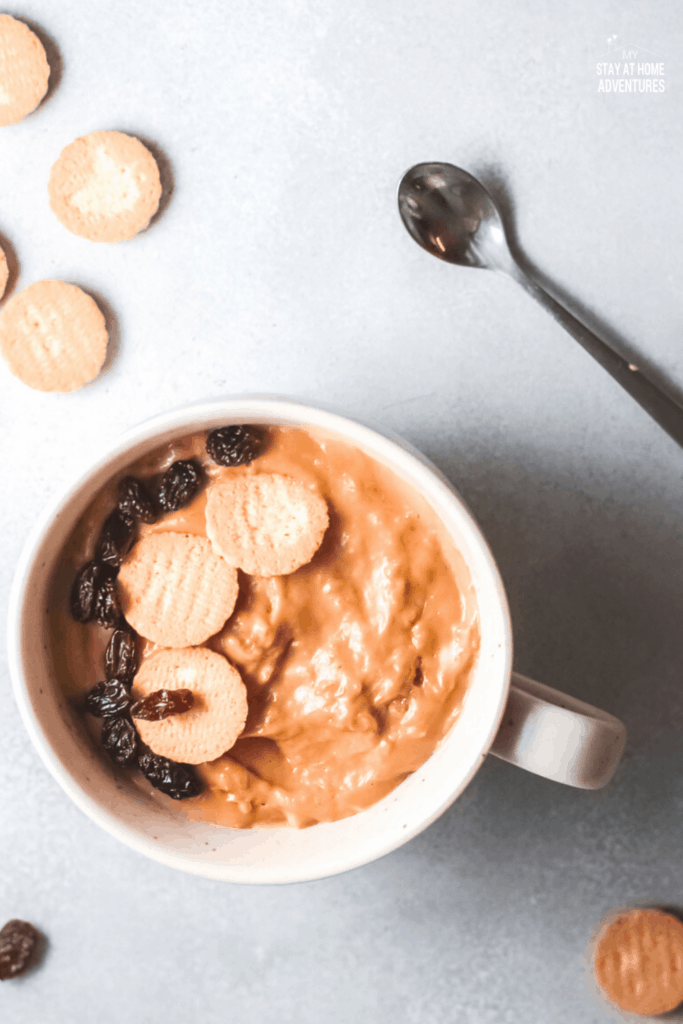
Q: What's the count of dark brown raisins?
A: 12